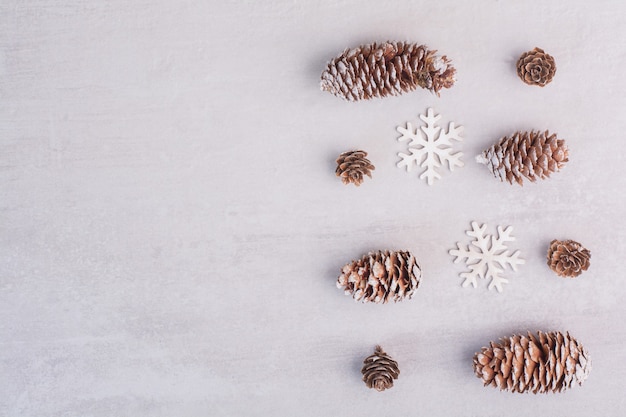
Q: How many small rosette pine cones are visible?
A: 4